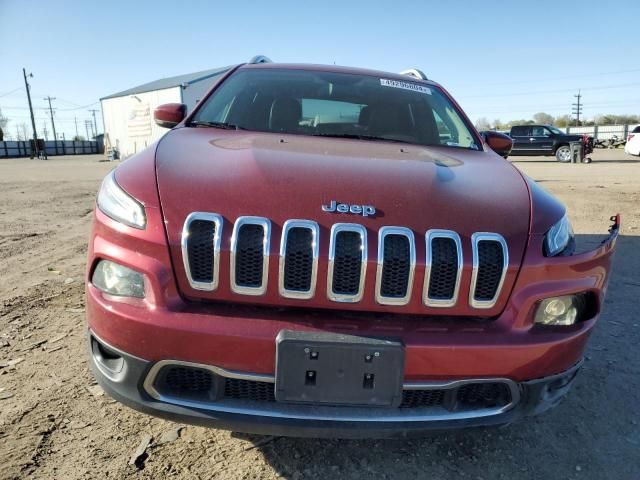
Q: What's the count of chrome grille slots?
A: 7